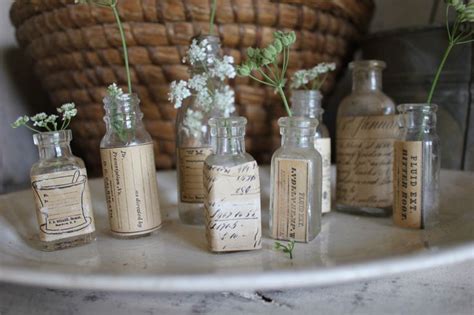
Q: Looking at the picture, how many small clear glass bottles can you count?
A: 8